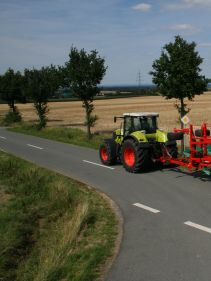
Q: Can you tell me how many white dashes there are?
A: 5